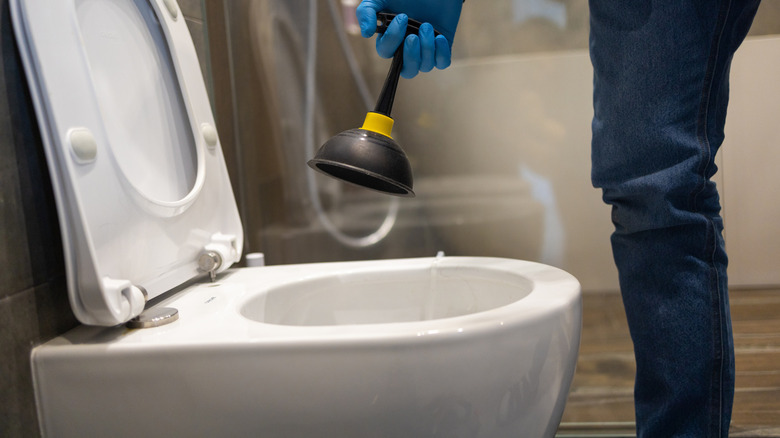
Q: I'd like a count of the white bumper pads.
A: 3